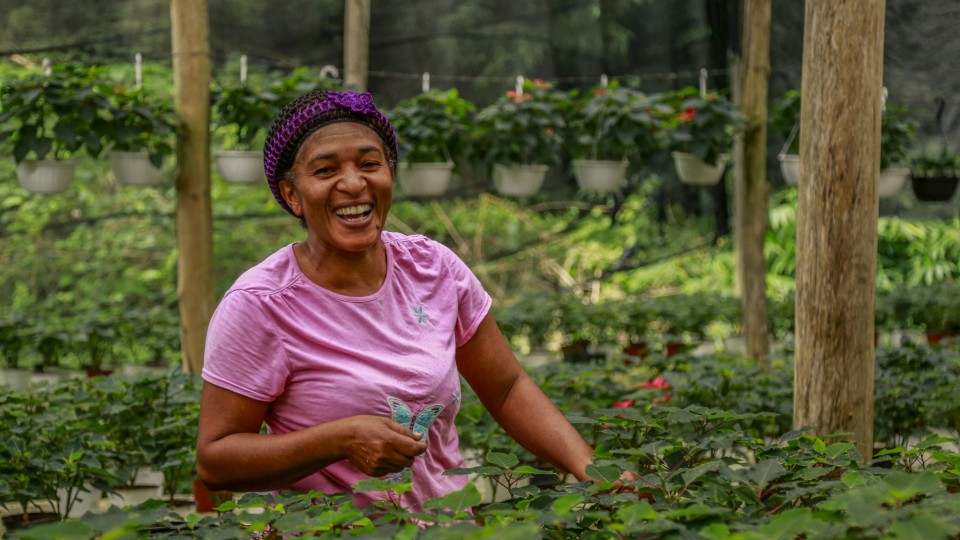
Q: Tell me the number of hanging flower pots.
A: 10